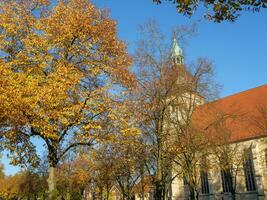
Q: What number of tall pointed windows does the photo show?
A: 3